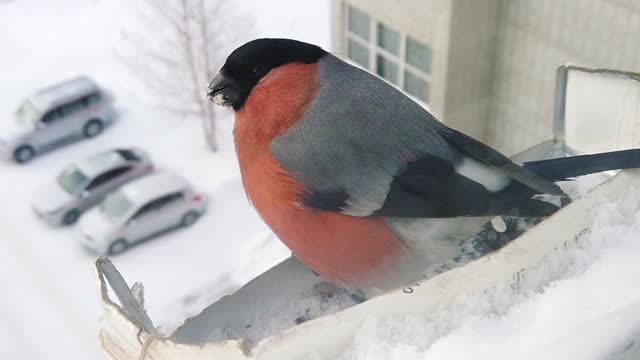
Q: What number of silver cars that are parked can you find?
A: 3